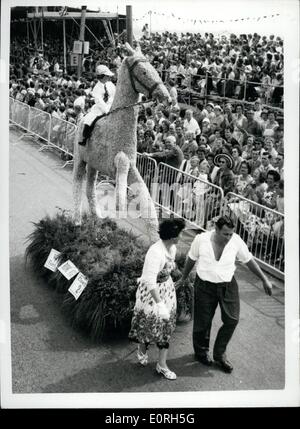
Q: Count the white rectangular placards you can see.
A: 3